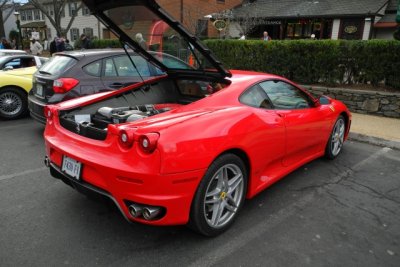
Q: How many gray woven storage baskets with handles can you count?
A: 0